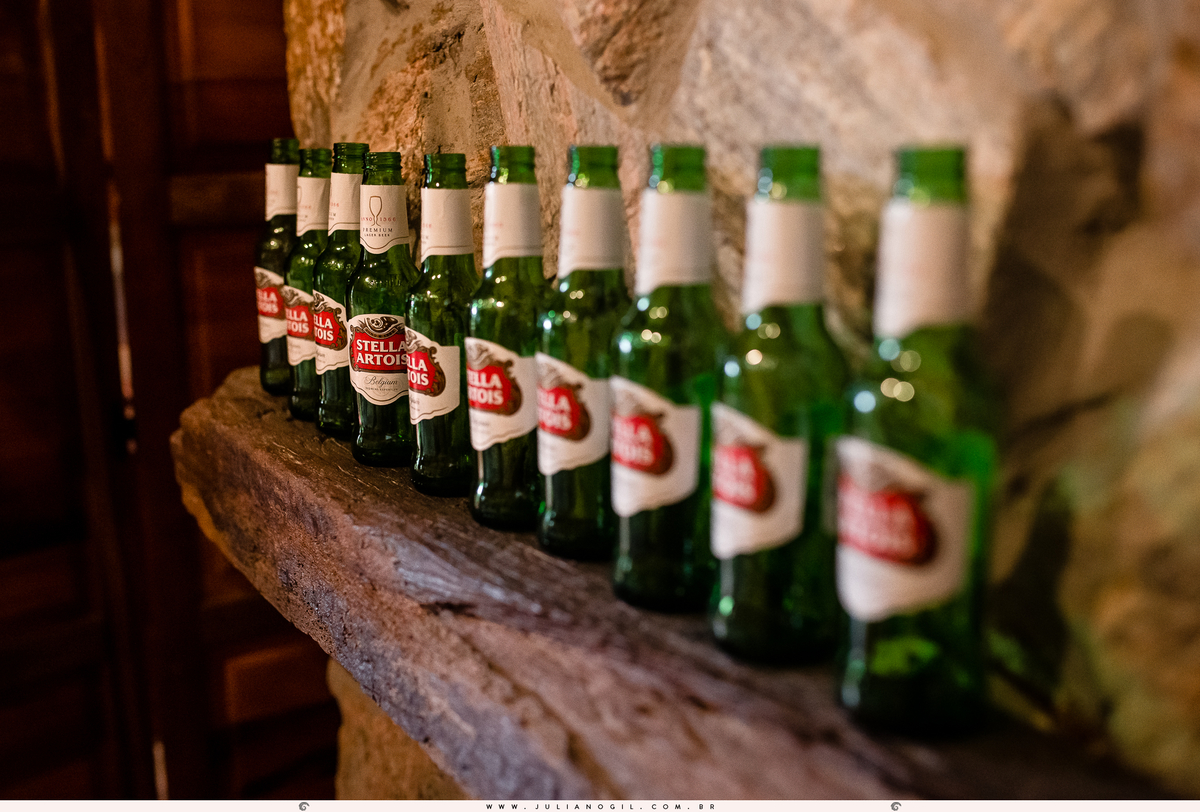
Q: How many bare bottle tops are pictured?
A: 10